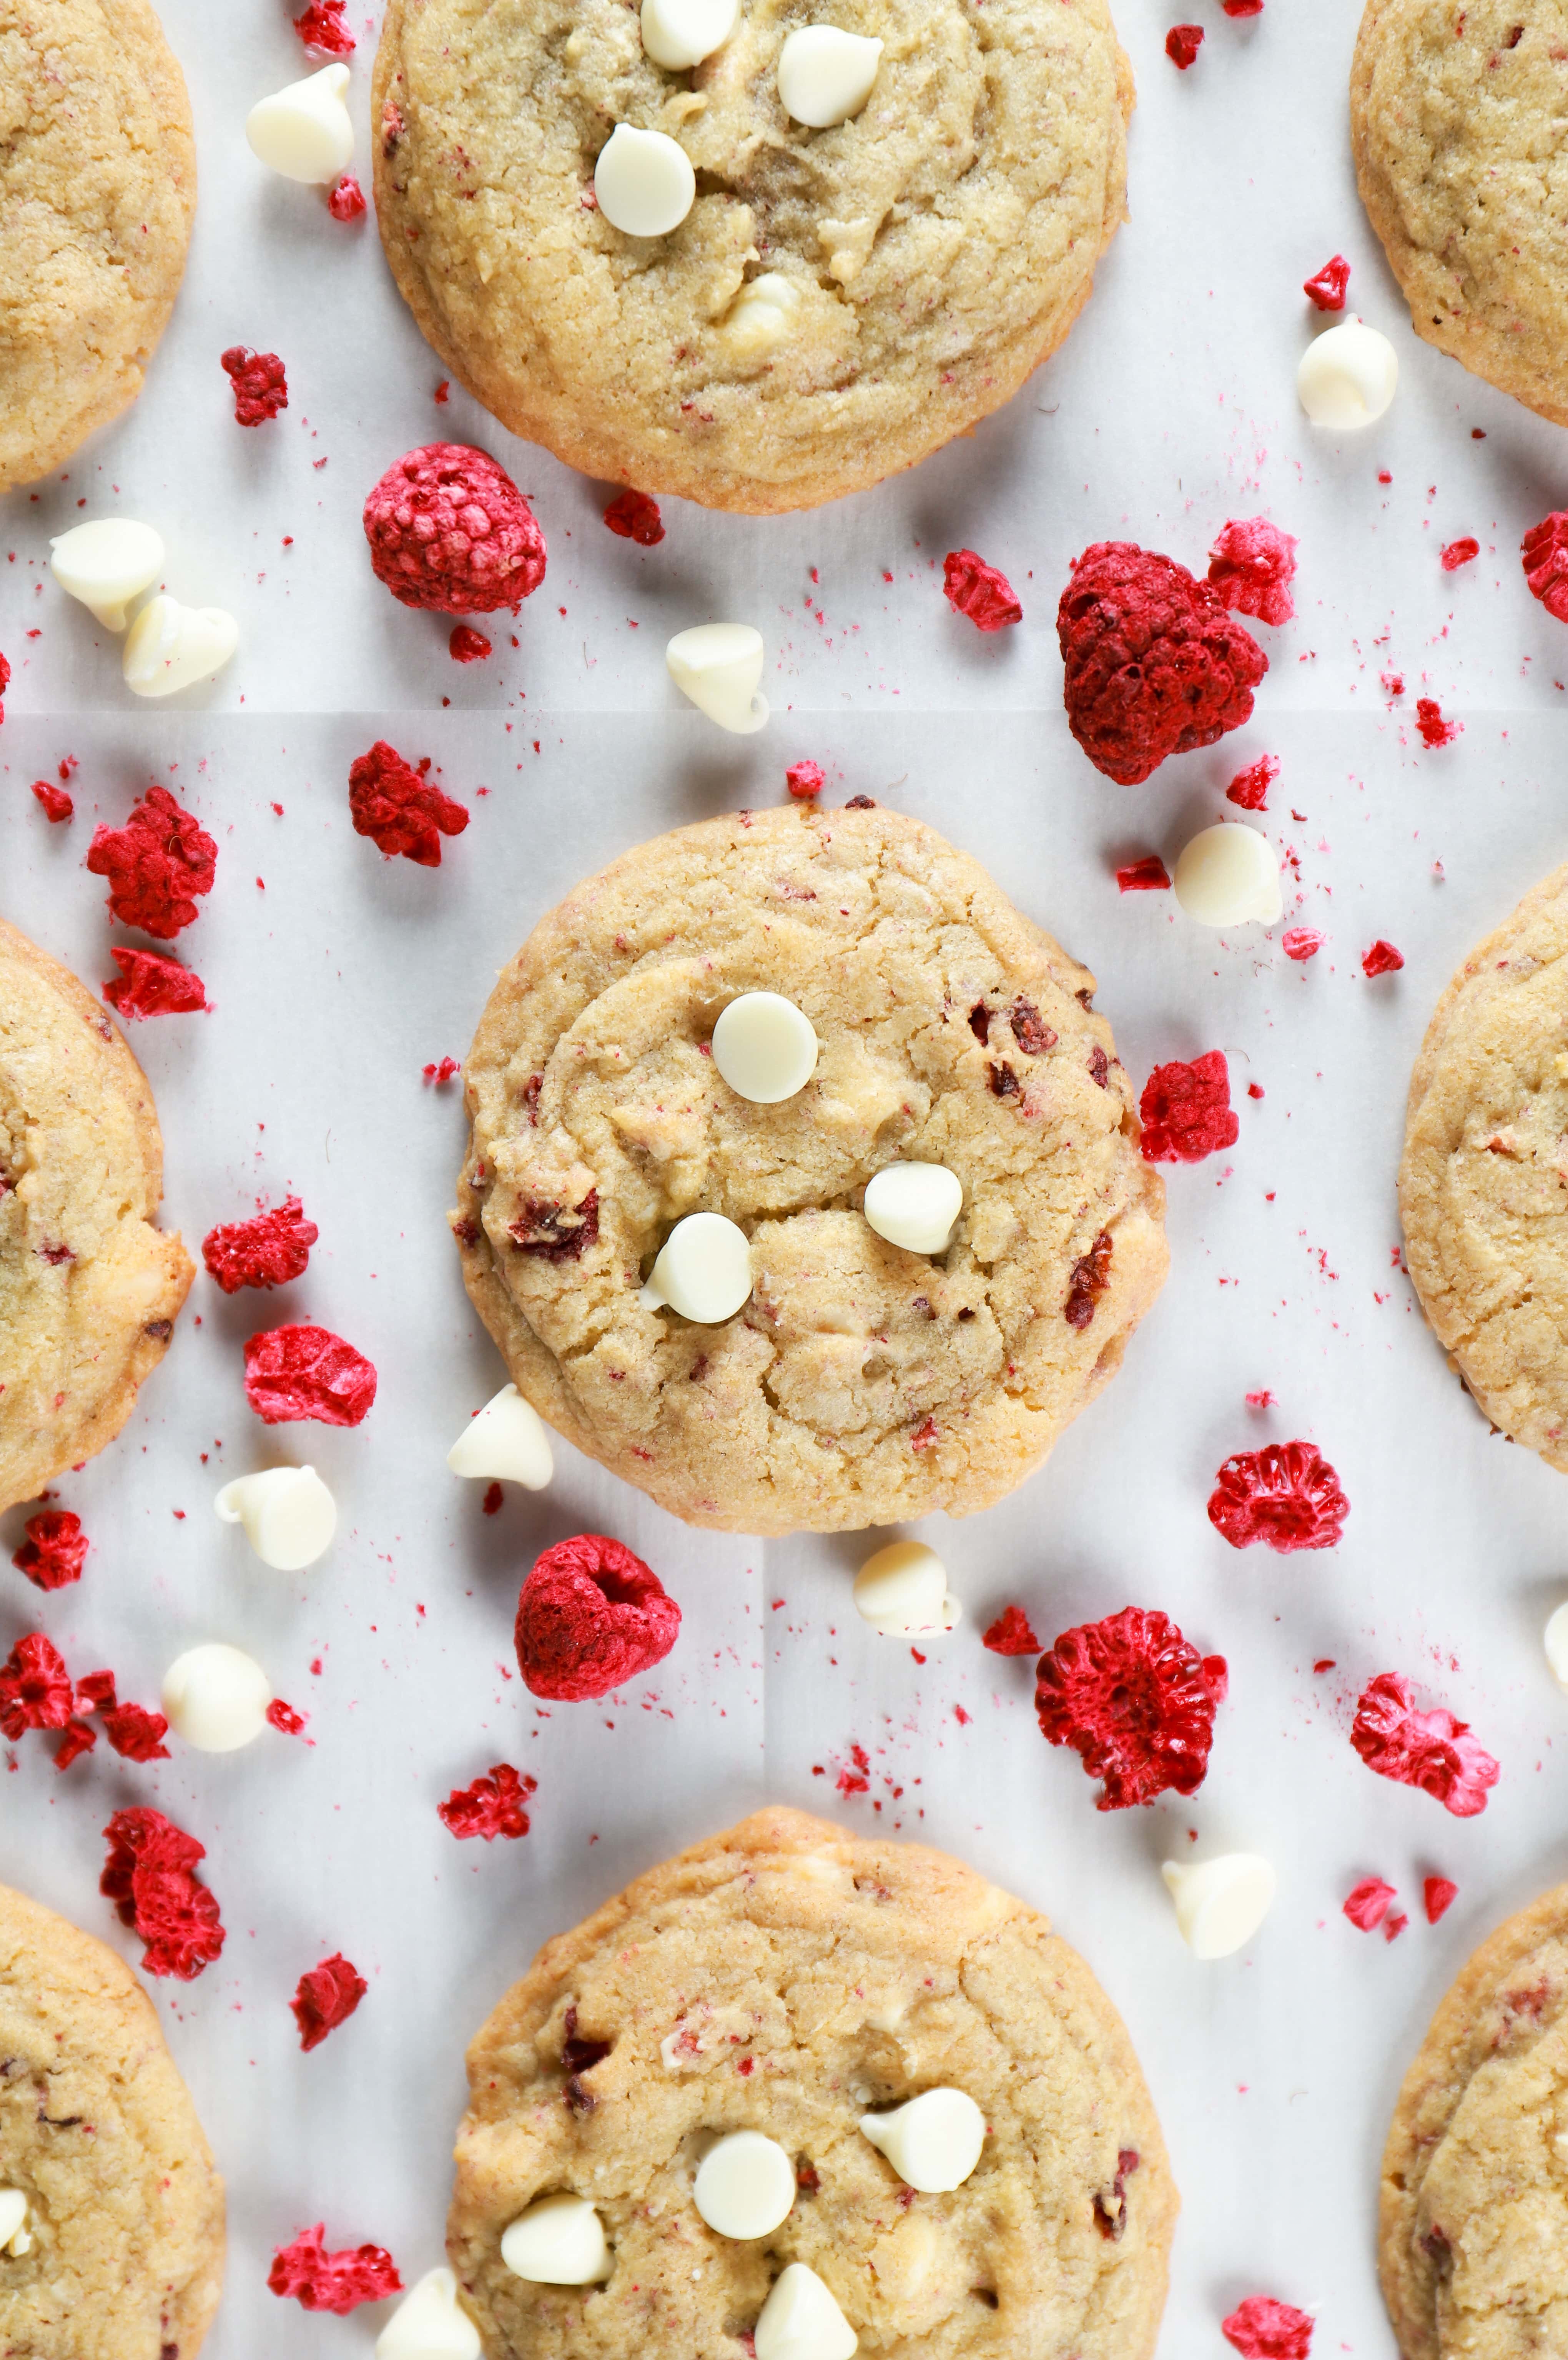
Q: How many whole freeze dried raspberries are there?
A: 3